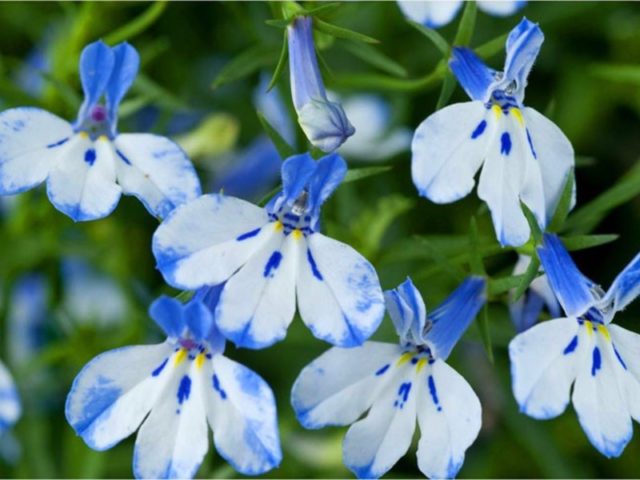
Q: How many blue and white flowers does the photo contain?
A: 6